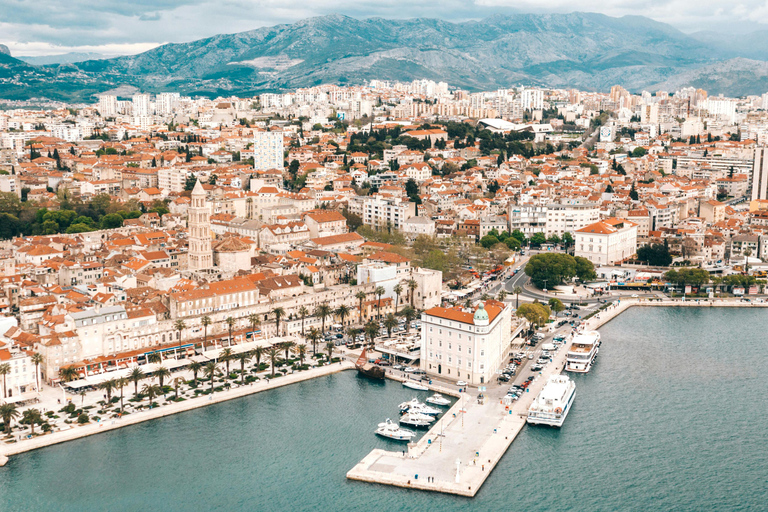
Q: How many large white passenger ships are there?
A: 2